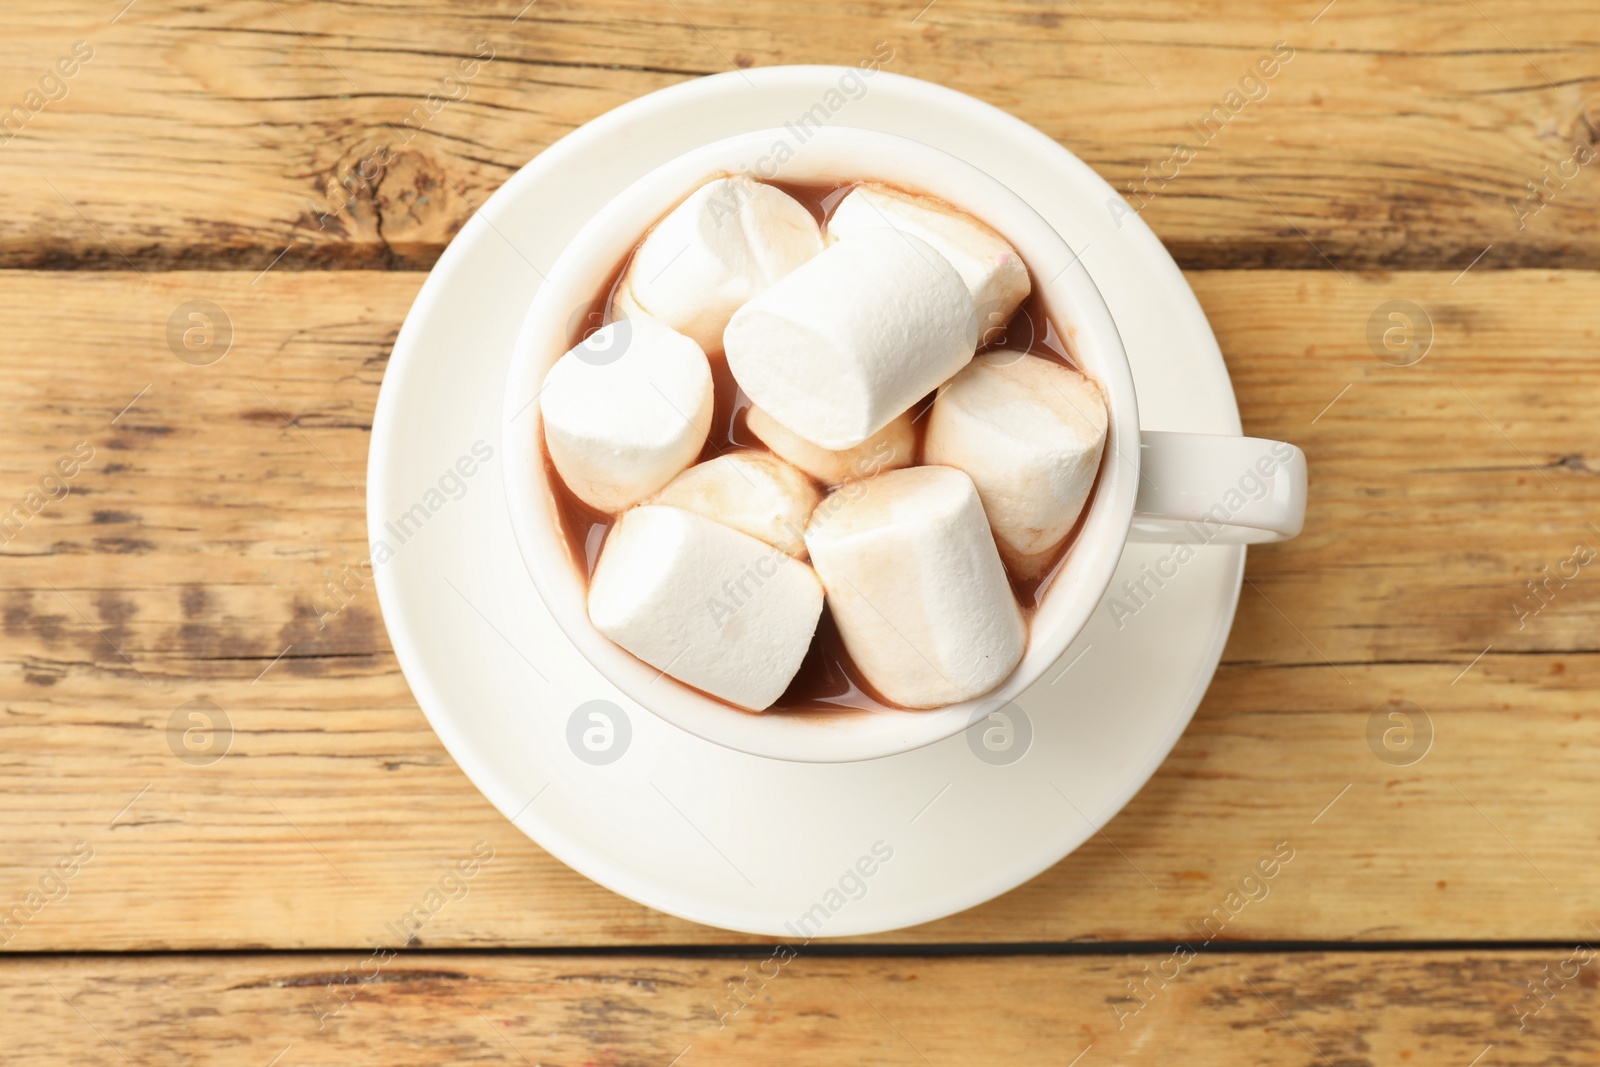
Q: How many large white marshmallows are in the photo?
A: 9